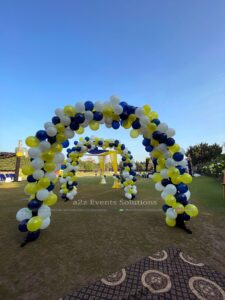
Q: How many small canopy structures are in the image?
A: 1